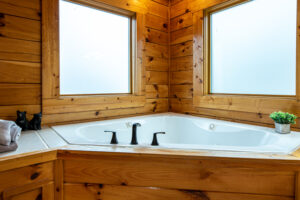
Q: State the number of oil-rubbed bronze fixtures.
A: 3